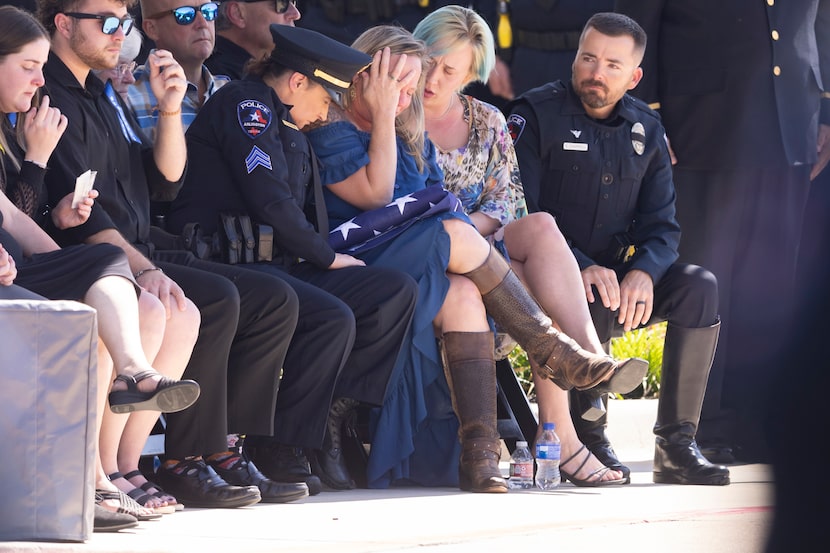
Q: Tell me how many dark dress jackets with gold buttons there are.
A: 1